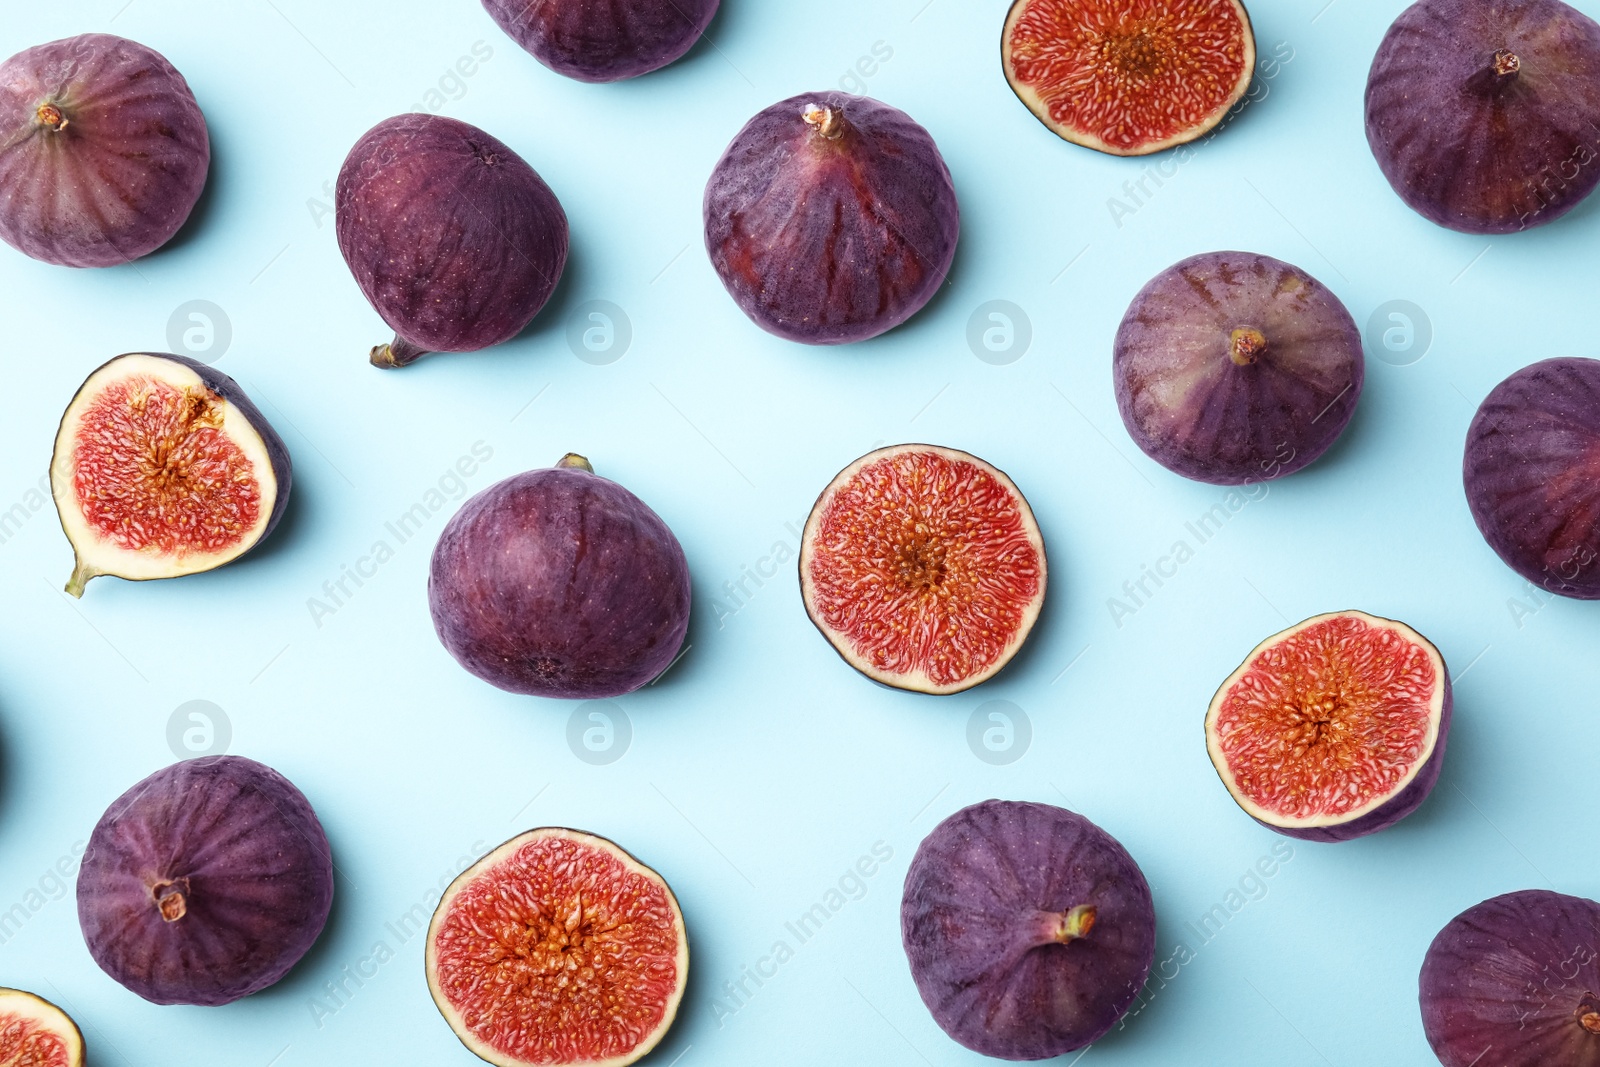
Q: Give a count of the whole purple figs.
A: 11